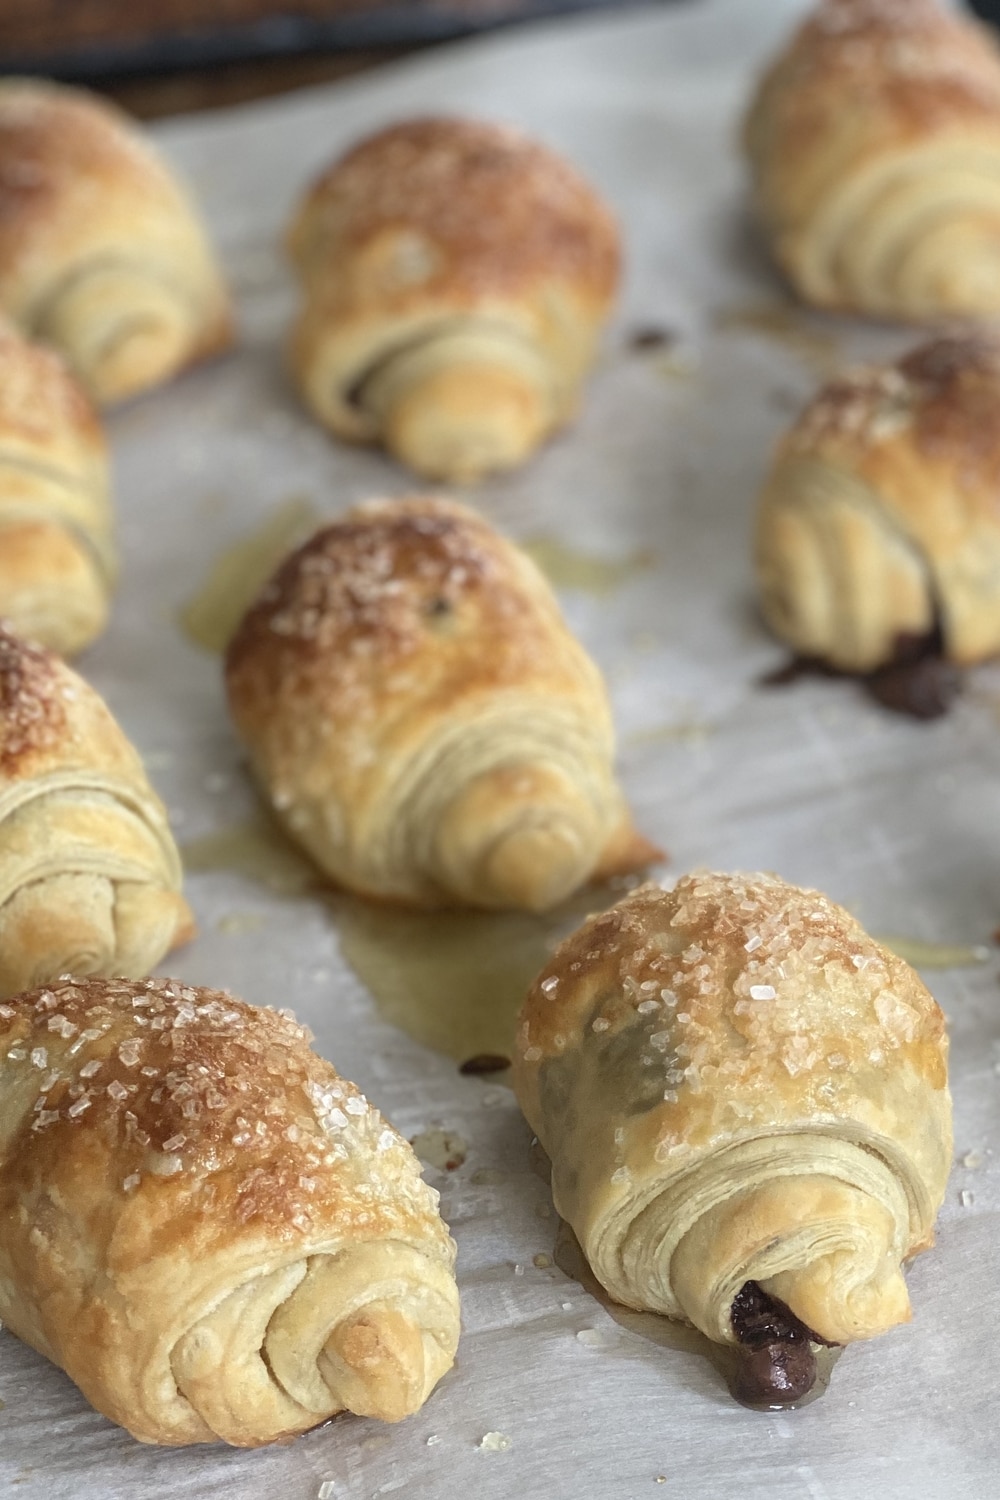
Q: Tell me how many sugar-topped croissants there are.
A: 9